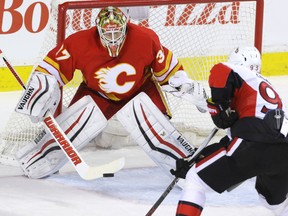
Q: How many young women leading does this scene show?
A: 0